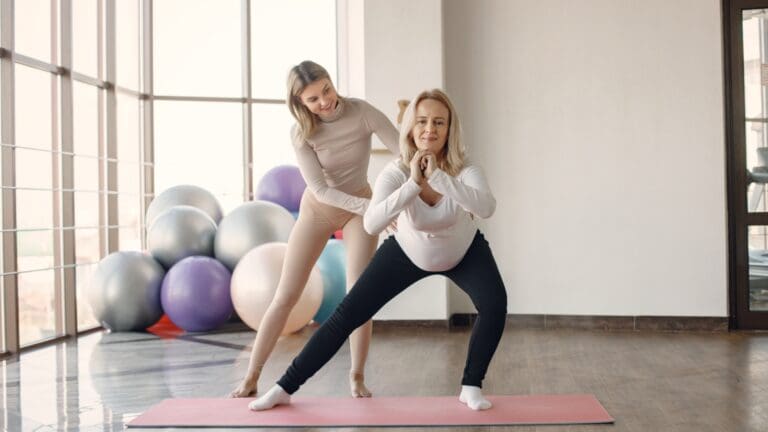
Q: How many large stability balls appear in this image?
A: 8